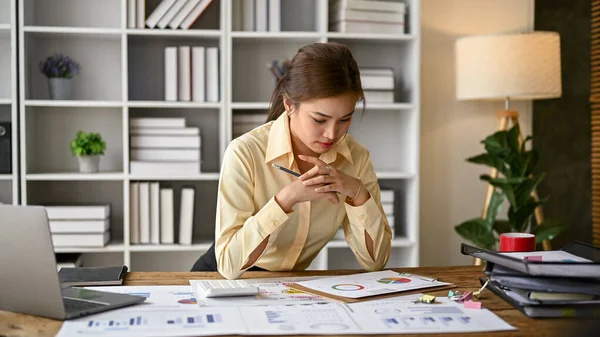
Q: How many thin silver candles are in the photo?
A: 0